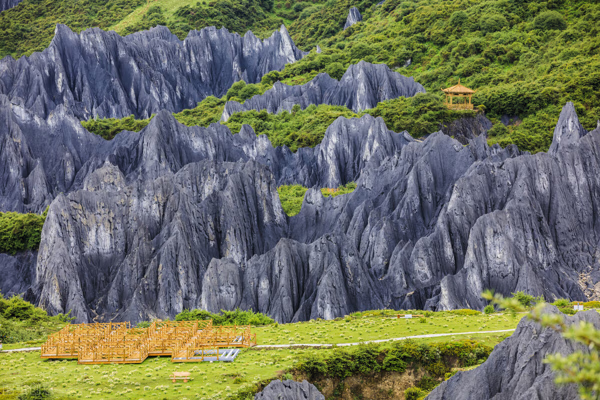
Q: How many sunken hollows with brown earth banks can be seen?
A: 1